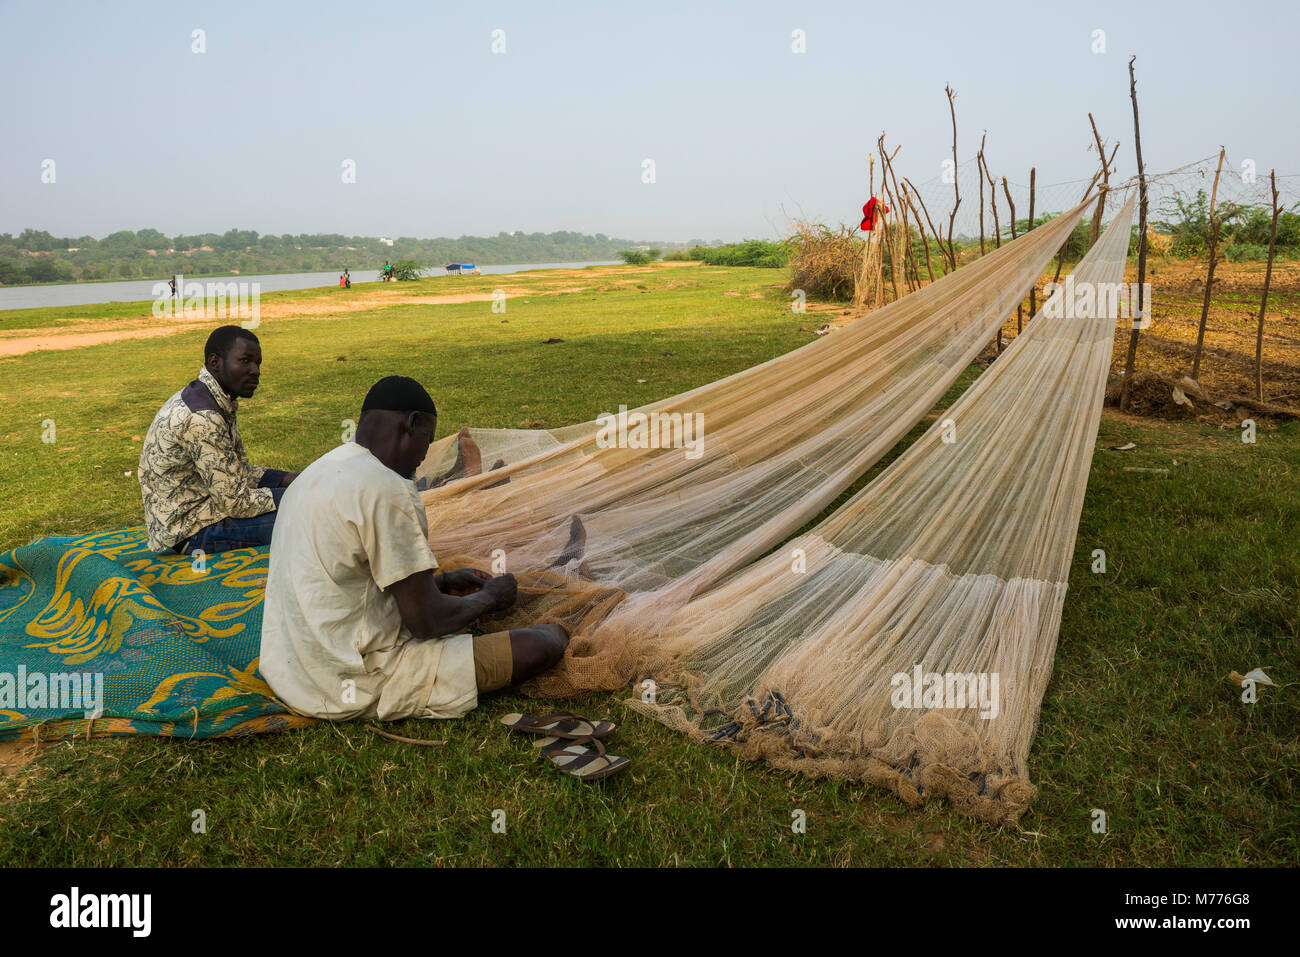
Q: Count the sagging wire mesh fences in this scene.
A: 1